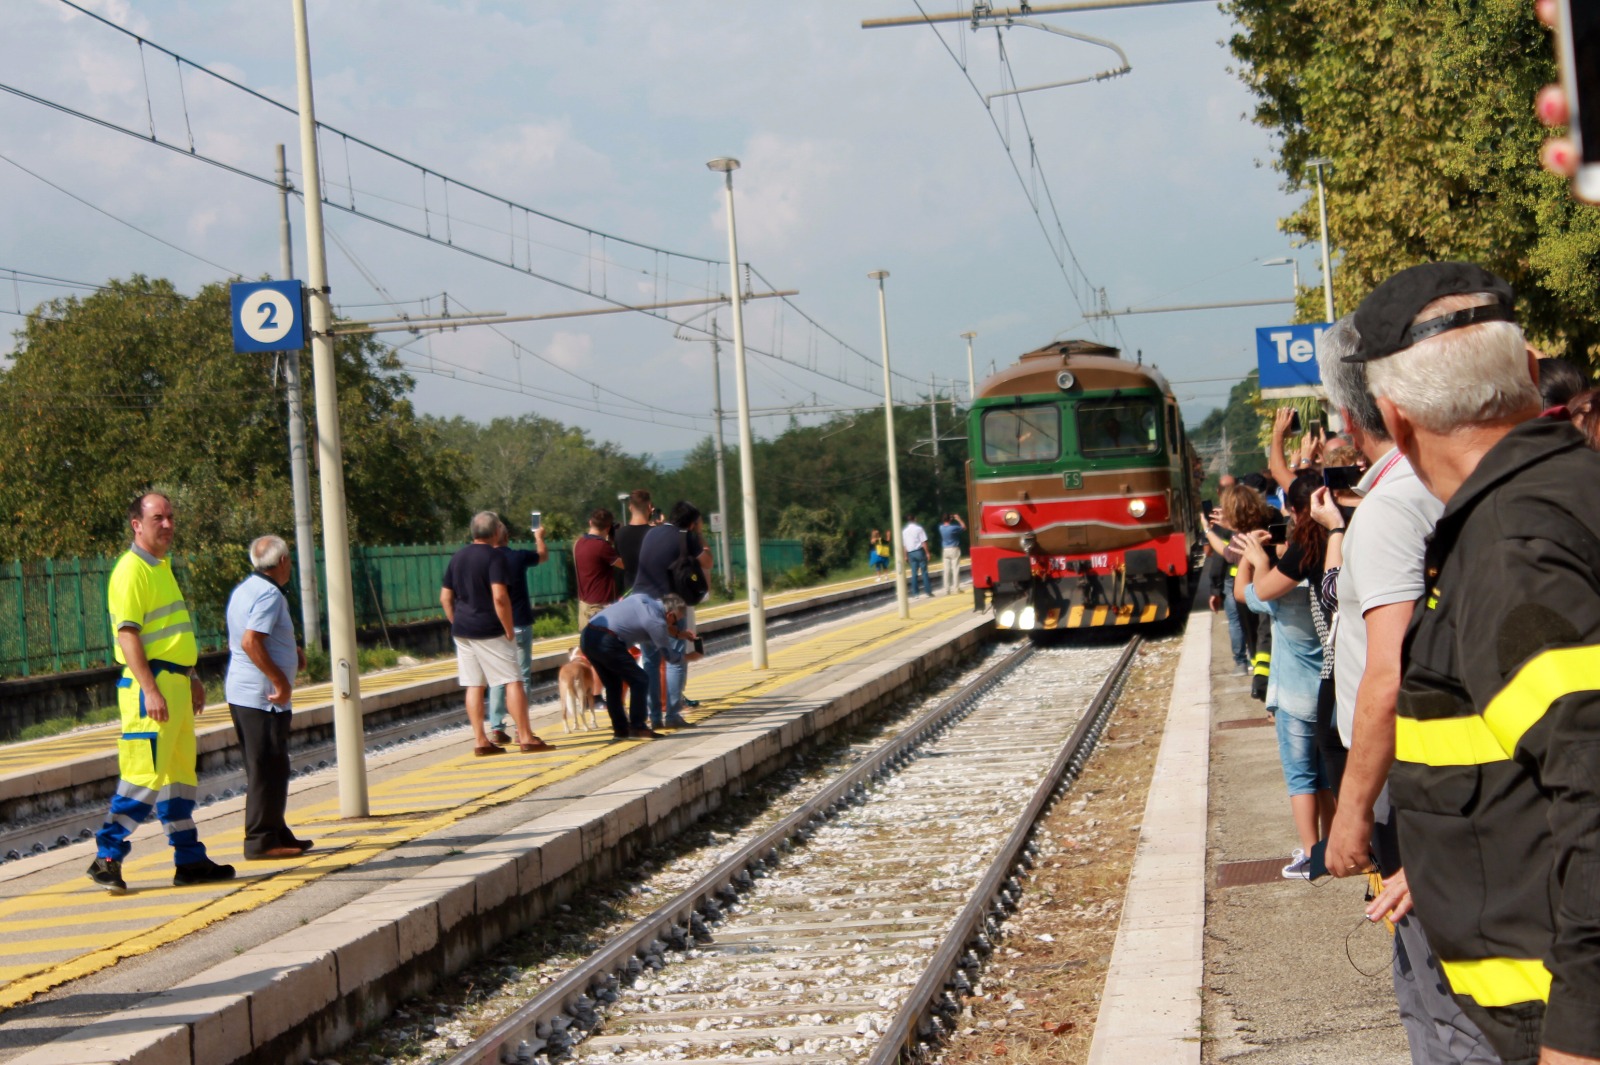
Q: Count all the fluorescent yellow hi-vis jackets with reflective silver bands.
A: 1